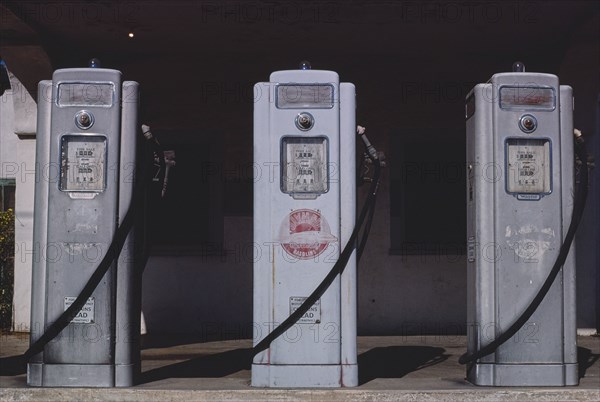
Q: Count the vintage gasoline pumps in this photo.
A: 3